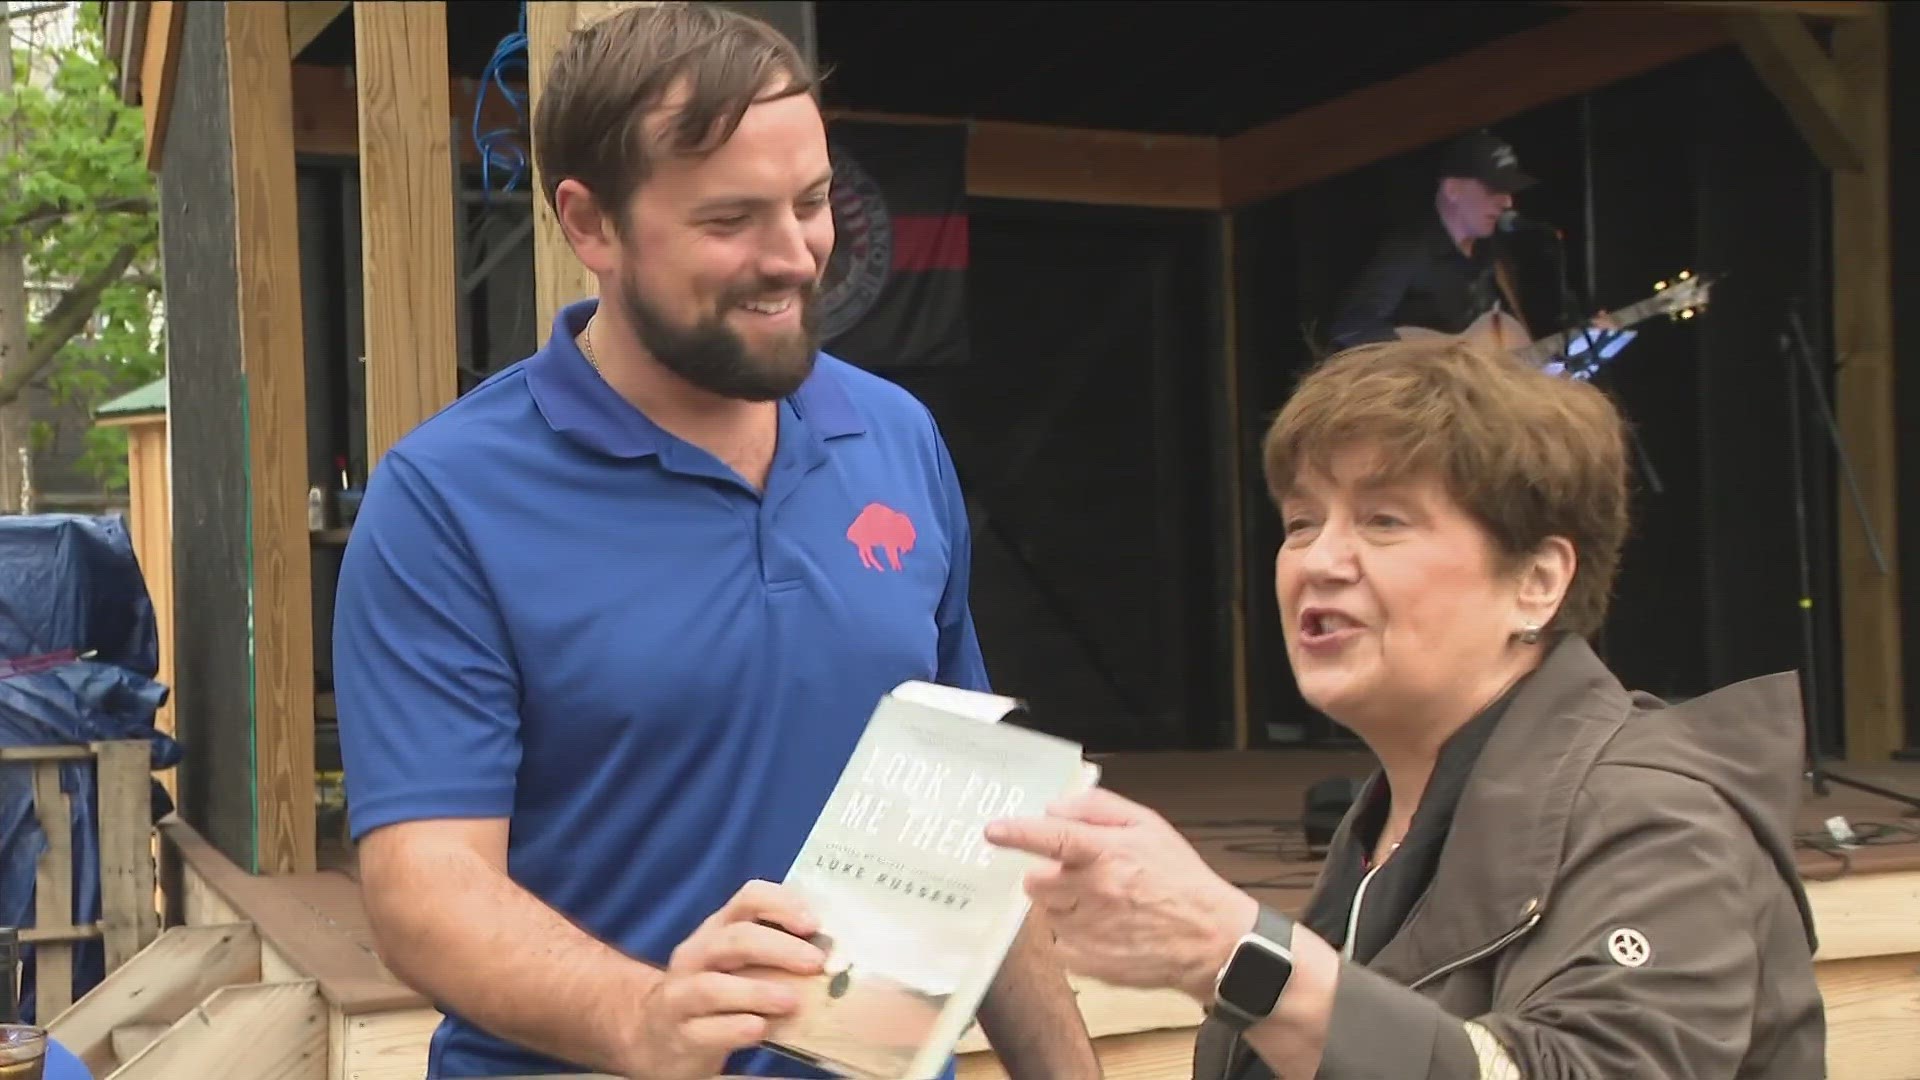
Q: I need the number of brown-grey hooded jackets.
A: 1